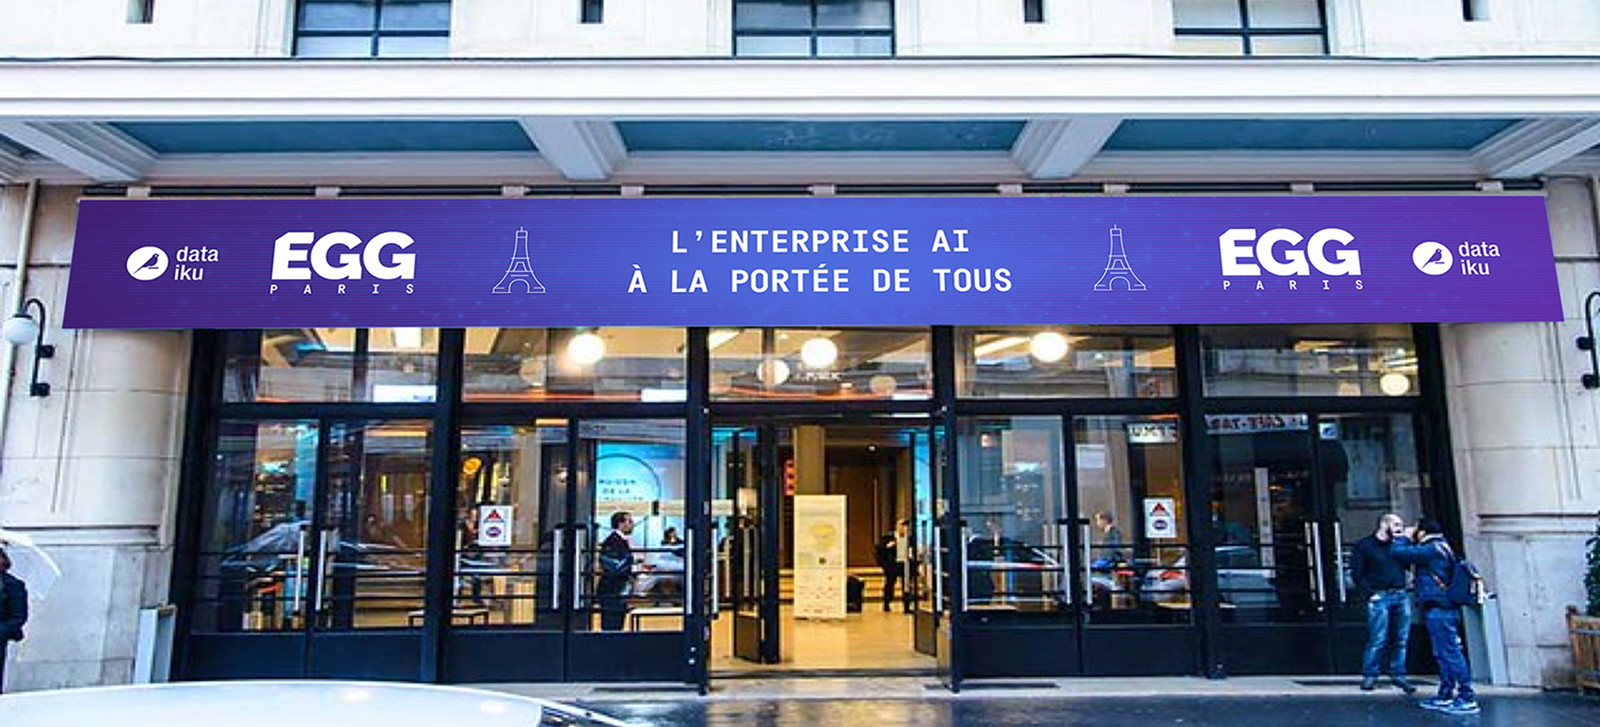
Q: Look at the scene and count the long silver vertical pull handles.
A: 12